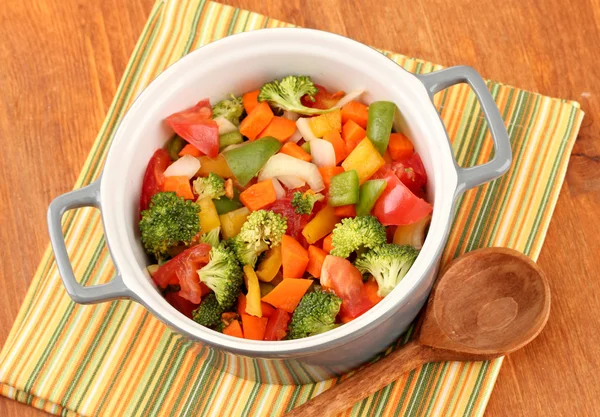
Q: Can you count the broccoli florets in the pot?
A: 11